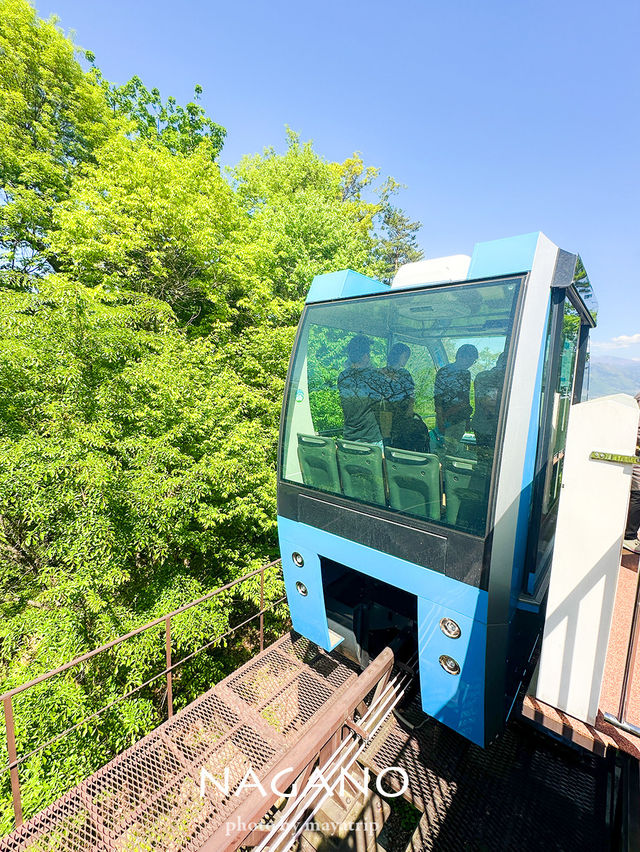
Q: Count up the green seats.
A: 4